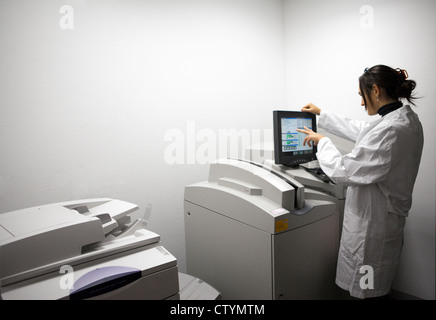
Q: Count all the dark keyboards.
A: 1